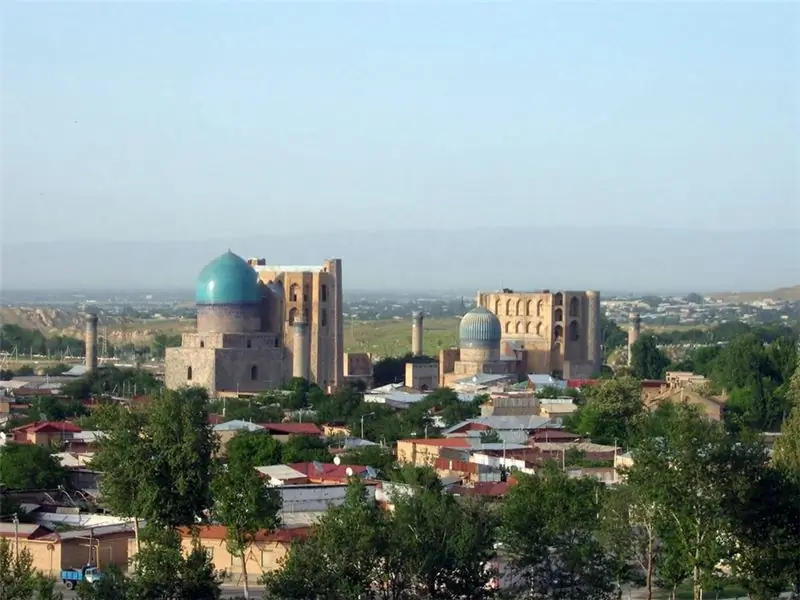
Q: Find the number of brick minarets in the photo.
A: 4